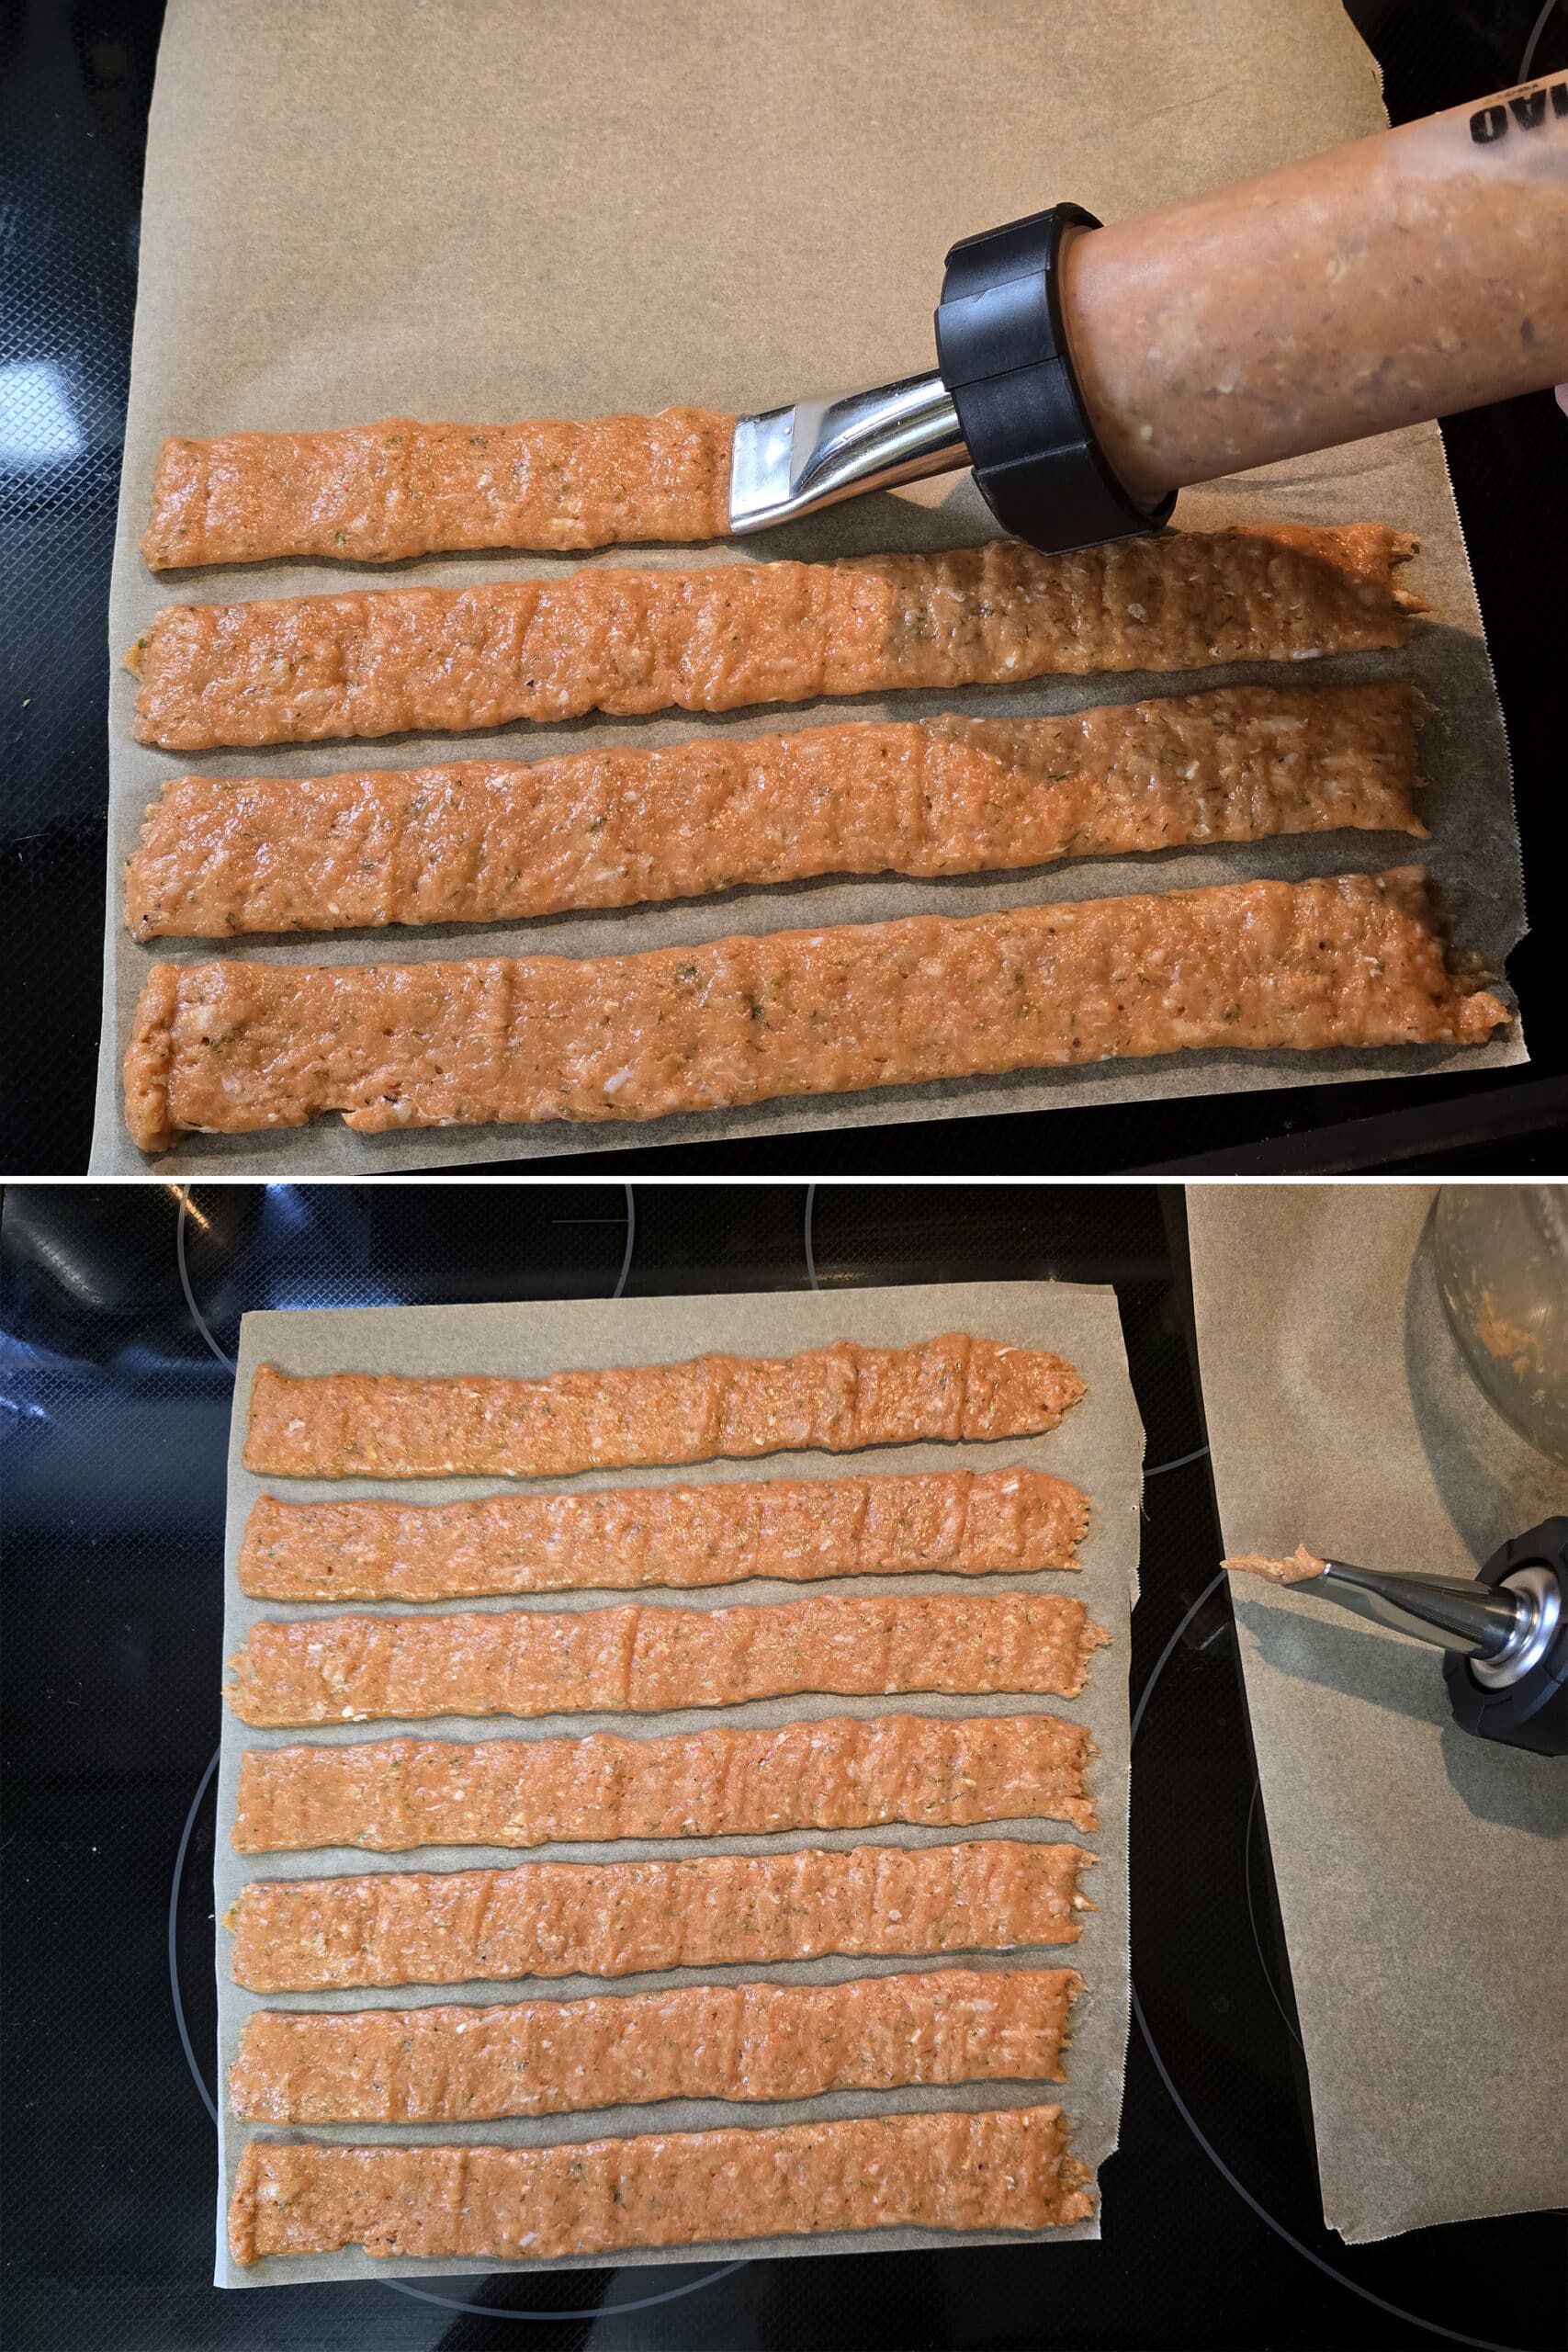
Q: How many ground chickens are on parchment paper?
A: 11